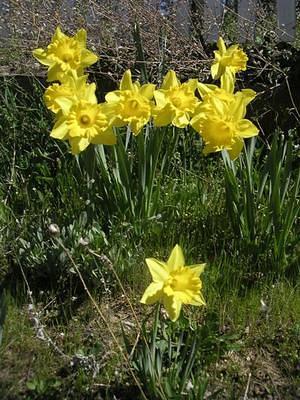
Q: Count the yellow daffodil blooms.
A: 9